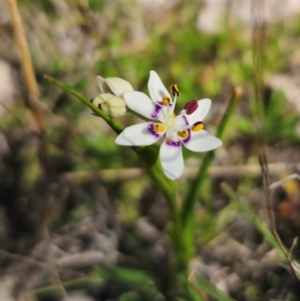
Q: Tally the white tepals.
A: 6